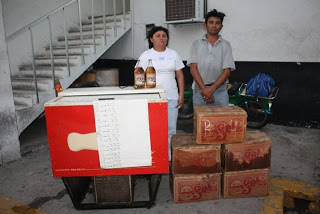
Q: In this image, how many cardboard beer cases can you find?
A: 5